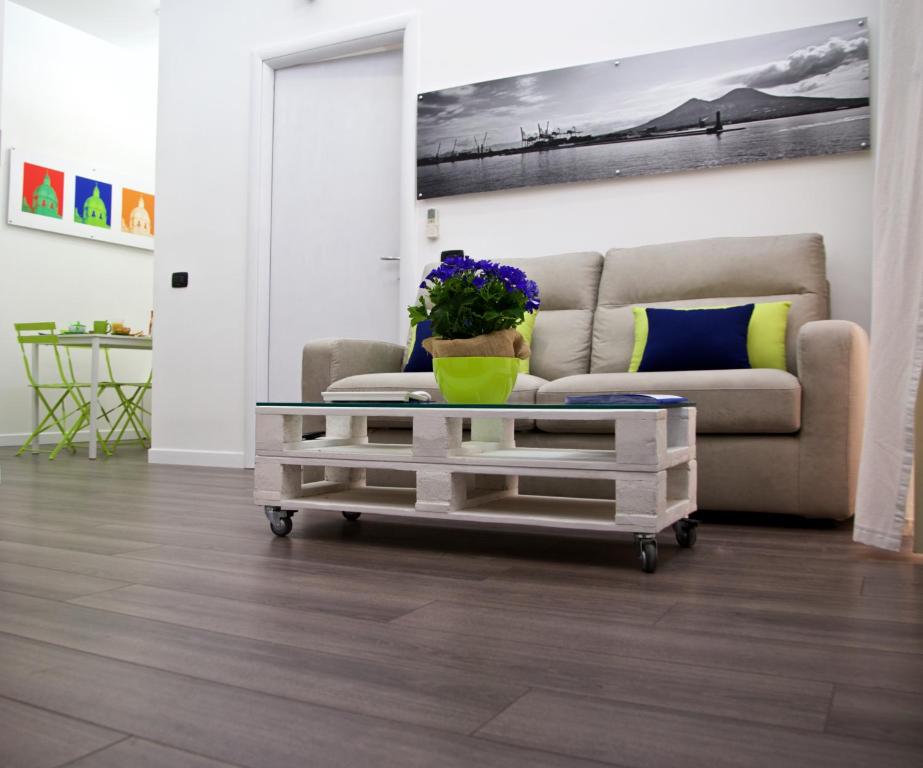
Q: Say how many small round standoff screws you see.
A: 10